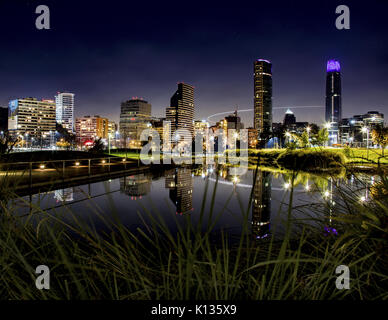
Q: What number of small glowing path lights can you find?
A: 4